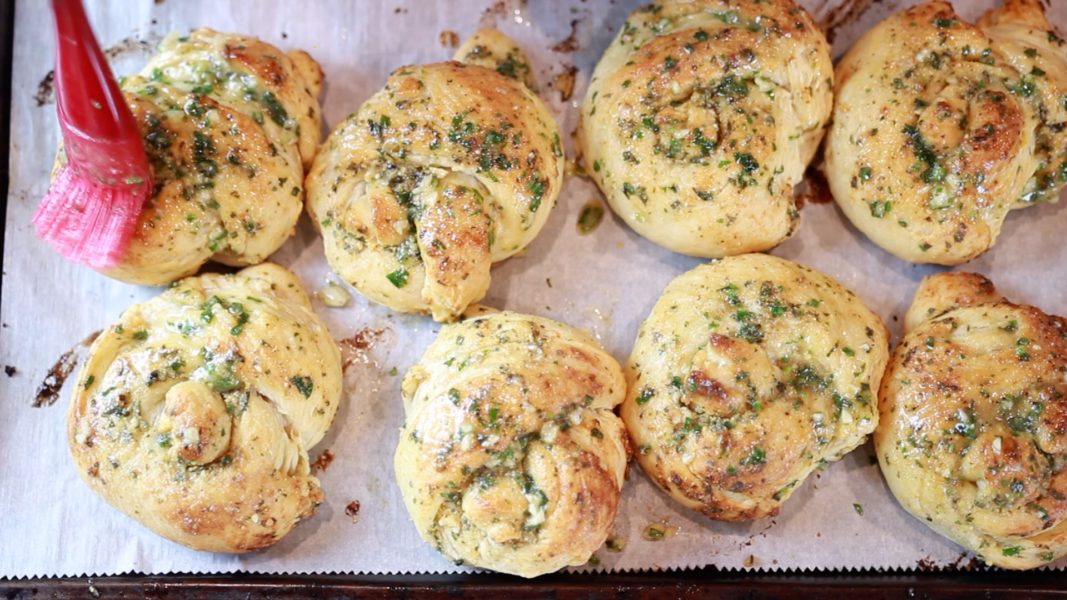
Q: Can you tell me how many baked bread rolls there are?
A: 8